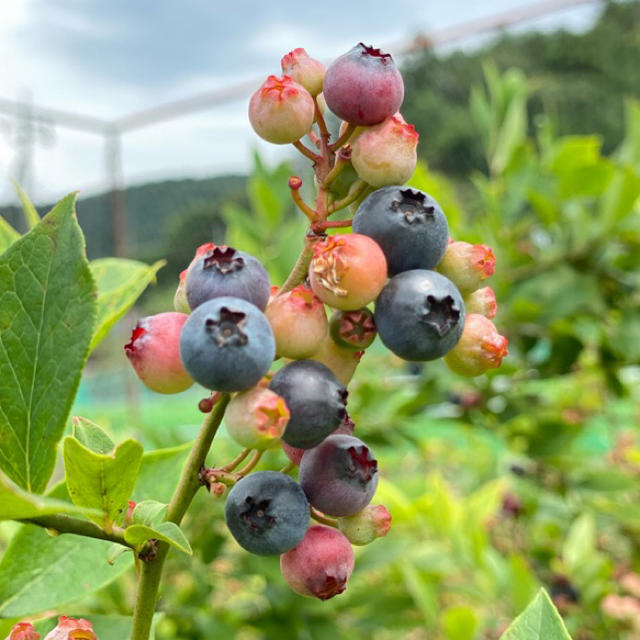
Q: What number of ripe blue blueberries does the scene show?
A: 7